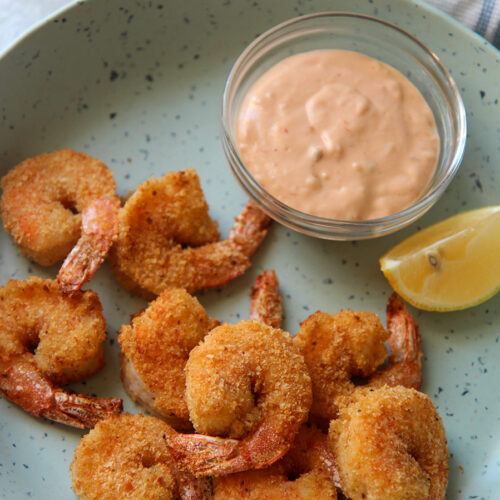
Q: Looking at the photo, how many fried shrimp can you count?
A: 9